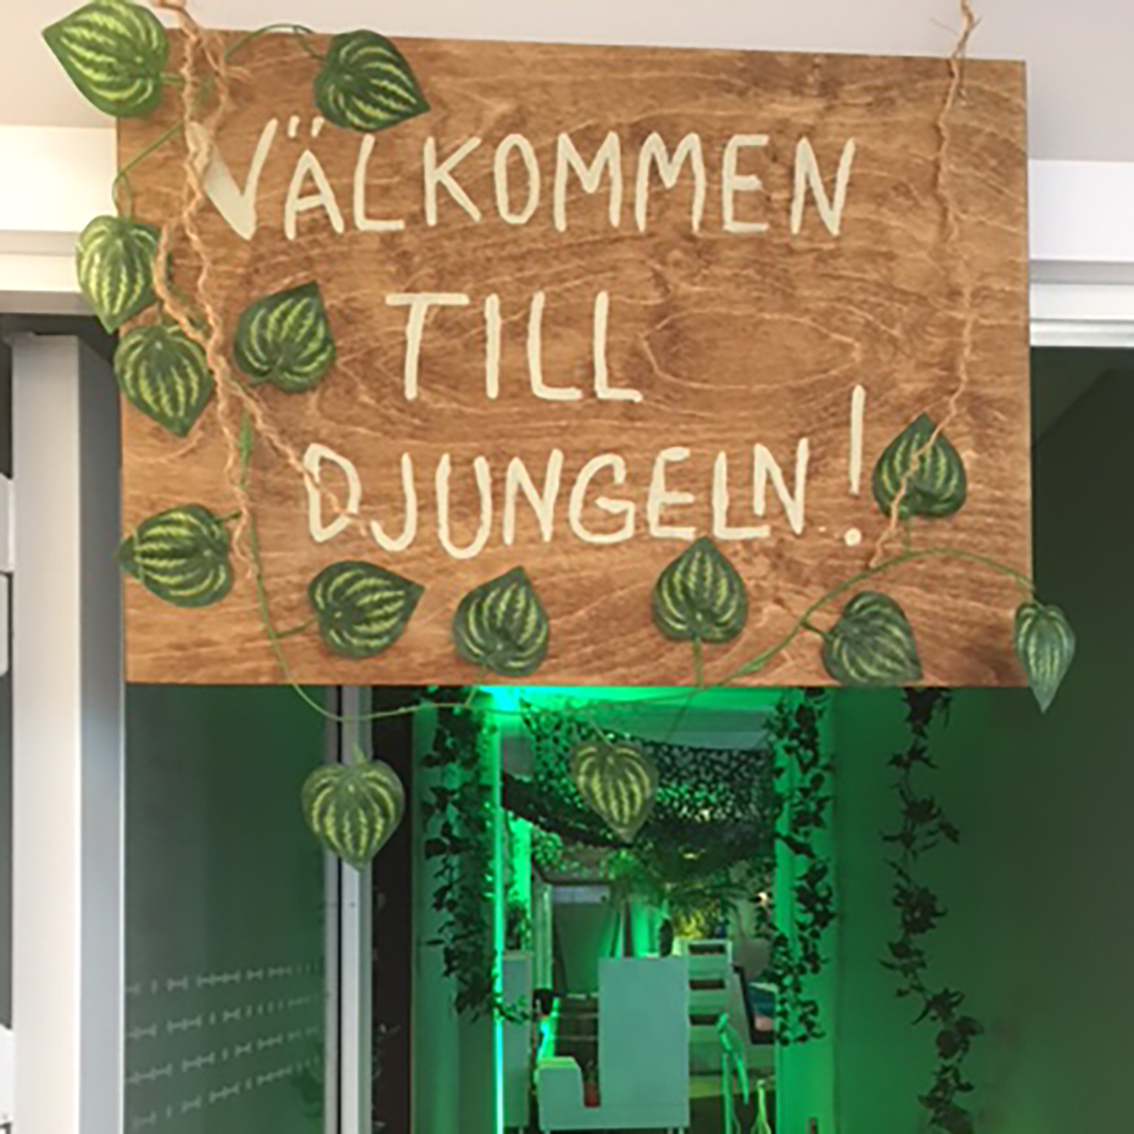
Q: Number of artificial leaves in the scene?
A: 14